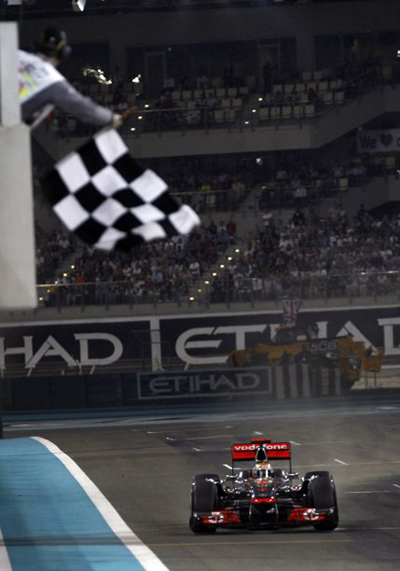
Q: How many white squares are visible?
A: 10